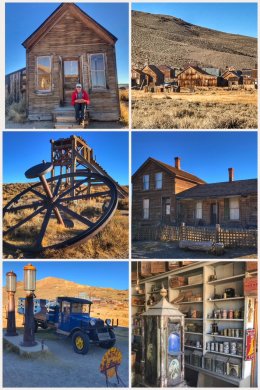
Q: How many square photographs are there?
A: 6